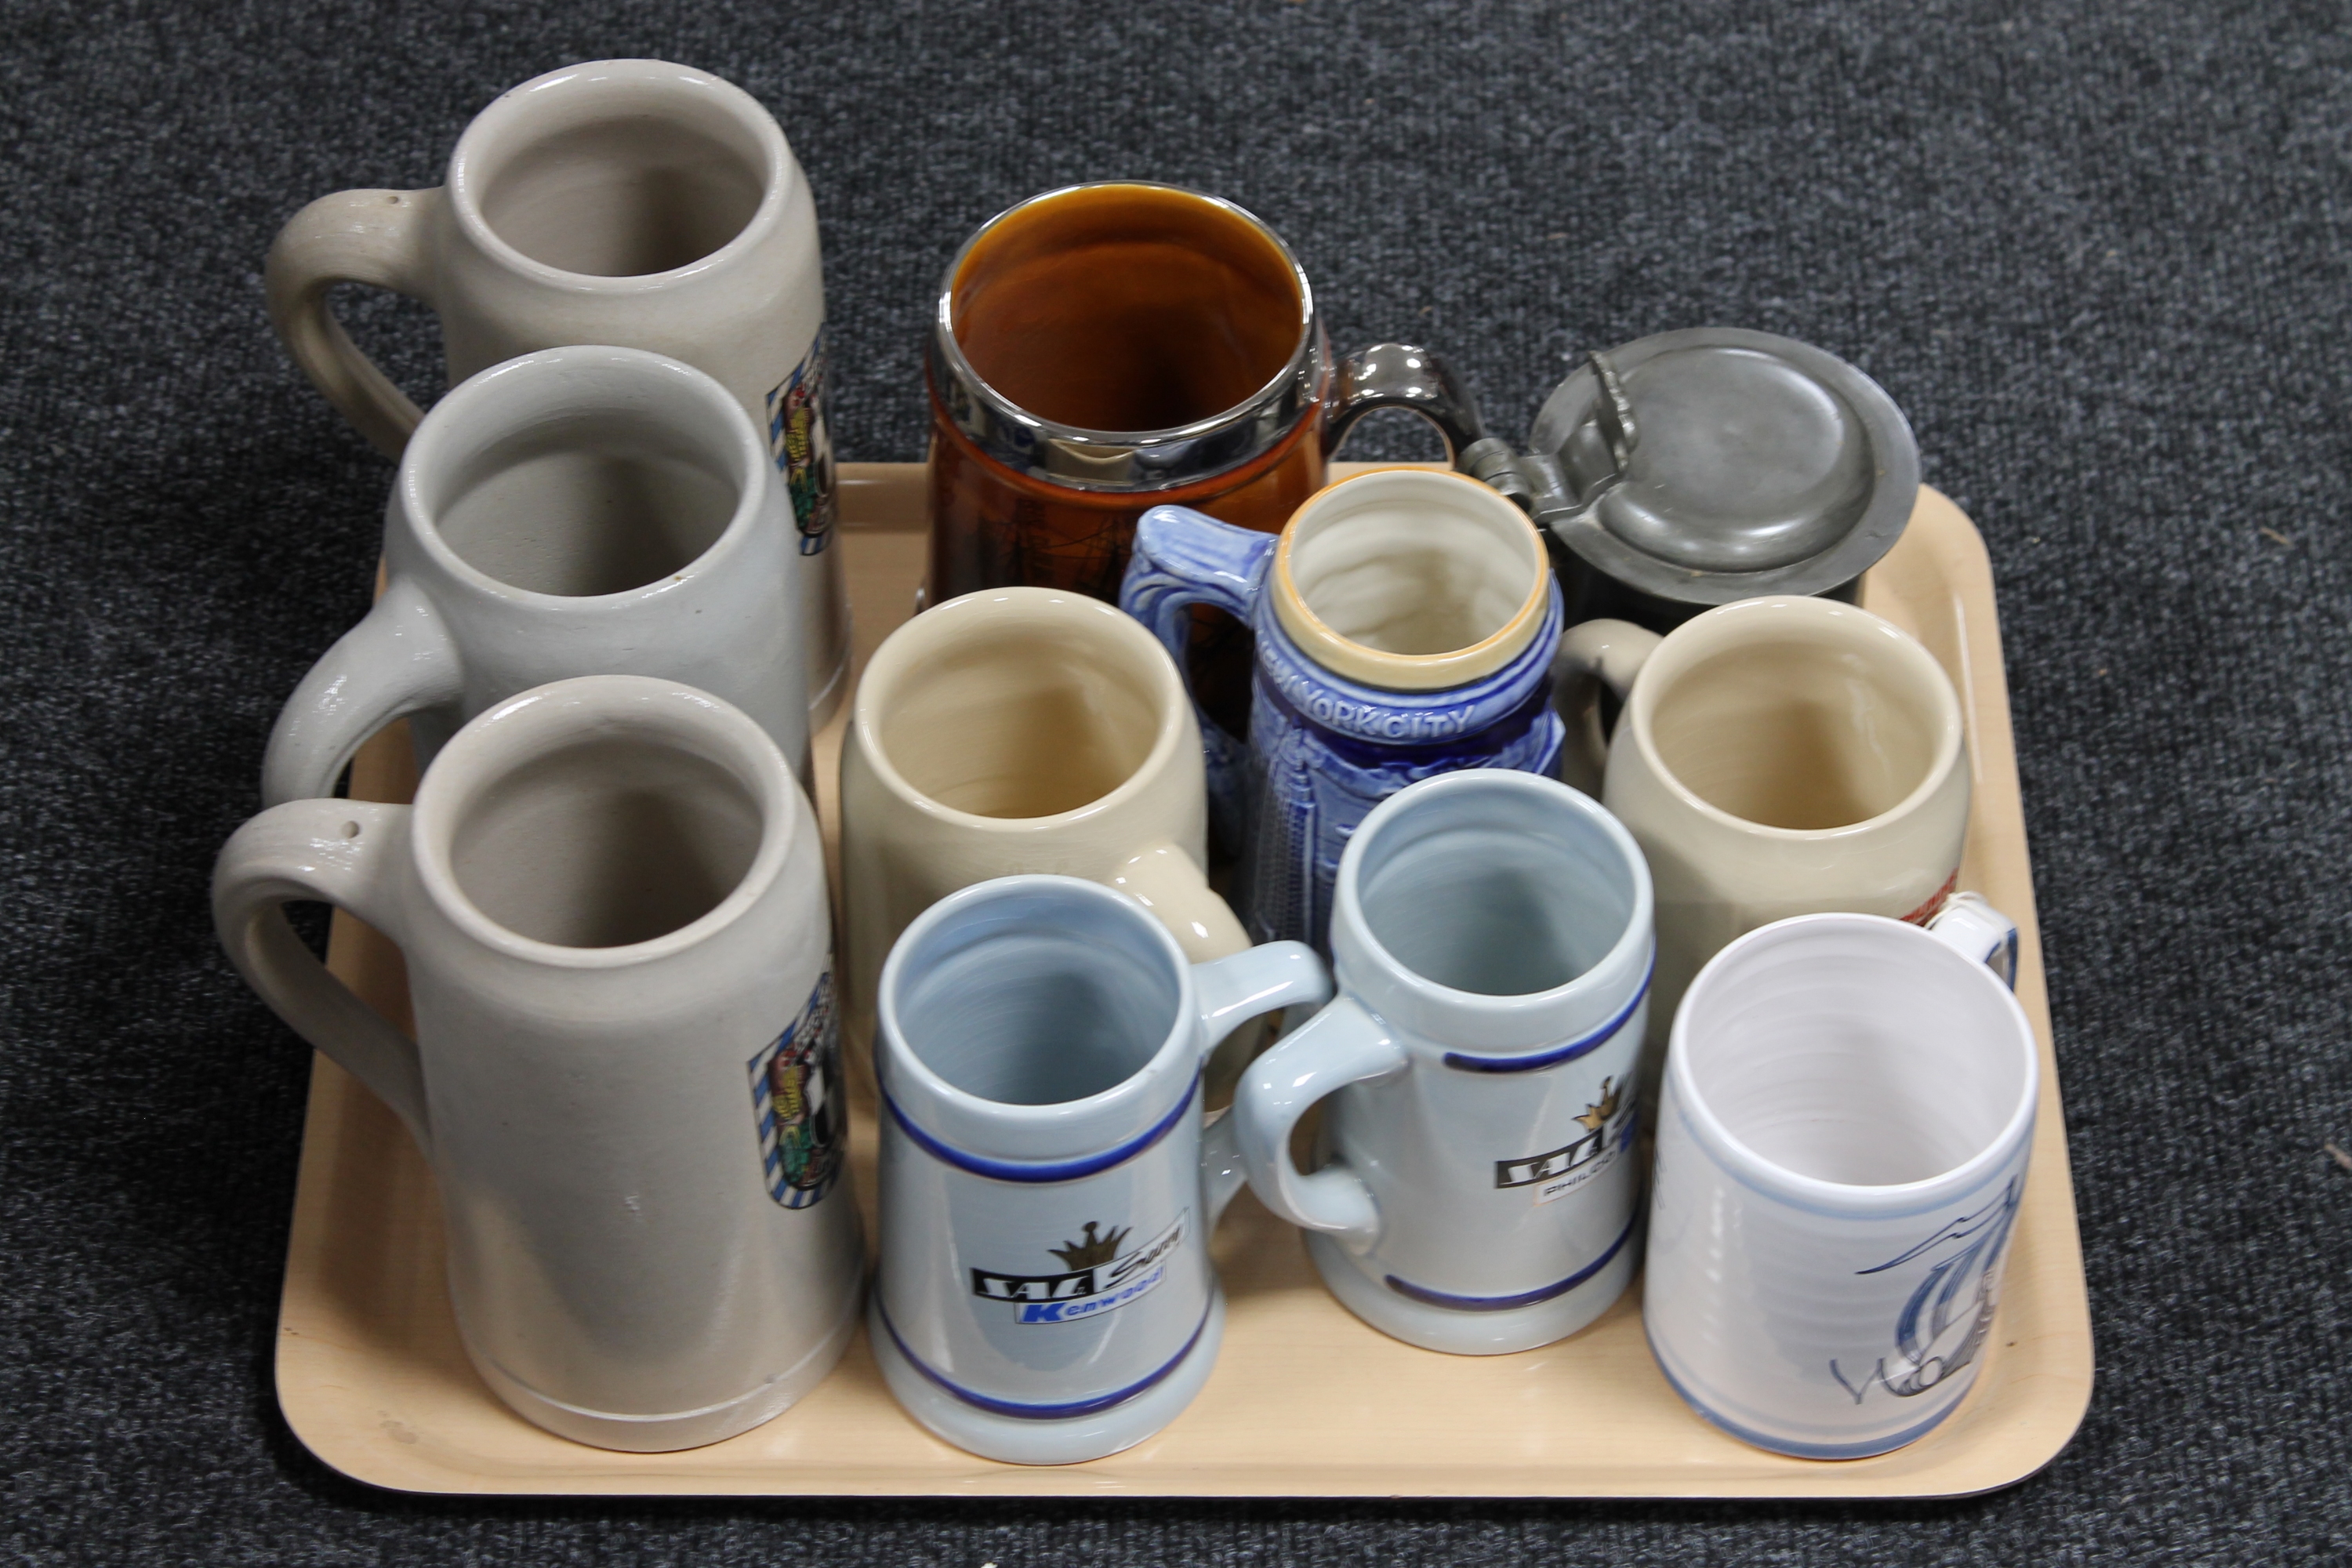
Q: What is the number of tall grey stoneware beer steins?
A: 3